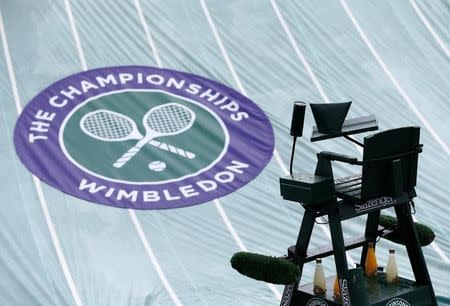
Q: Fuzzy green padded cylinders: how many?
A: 2